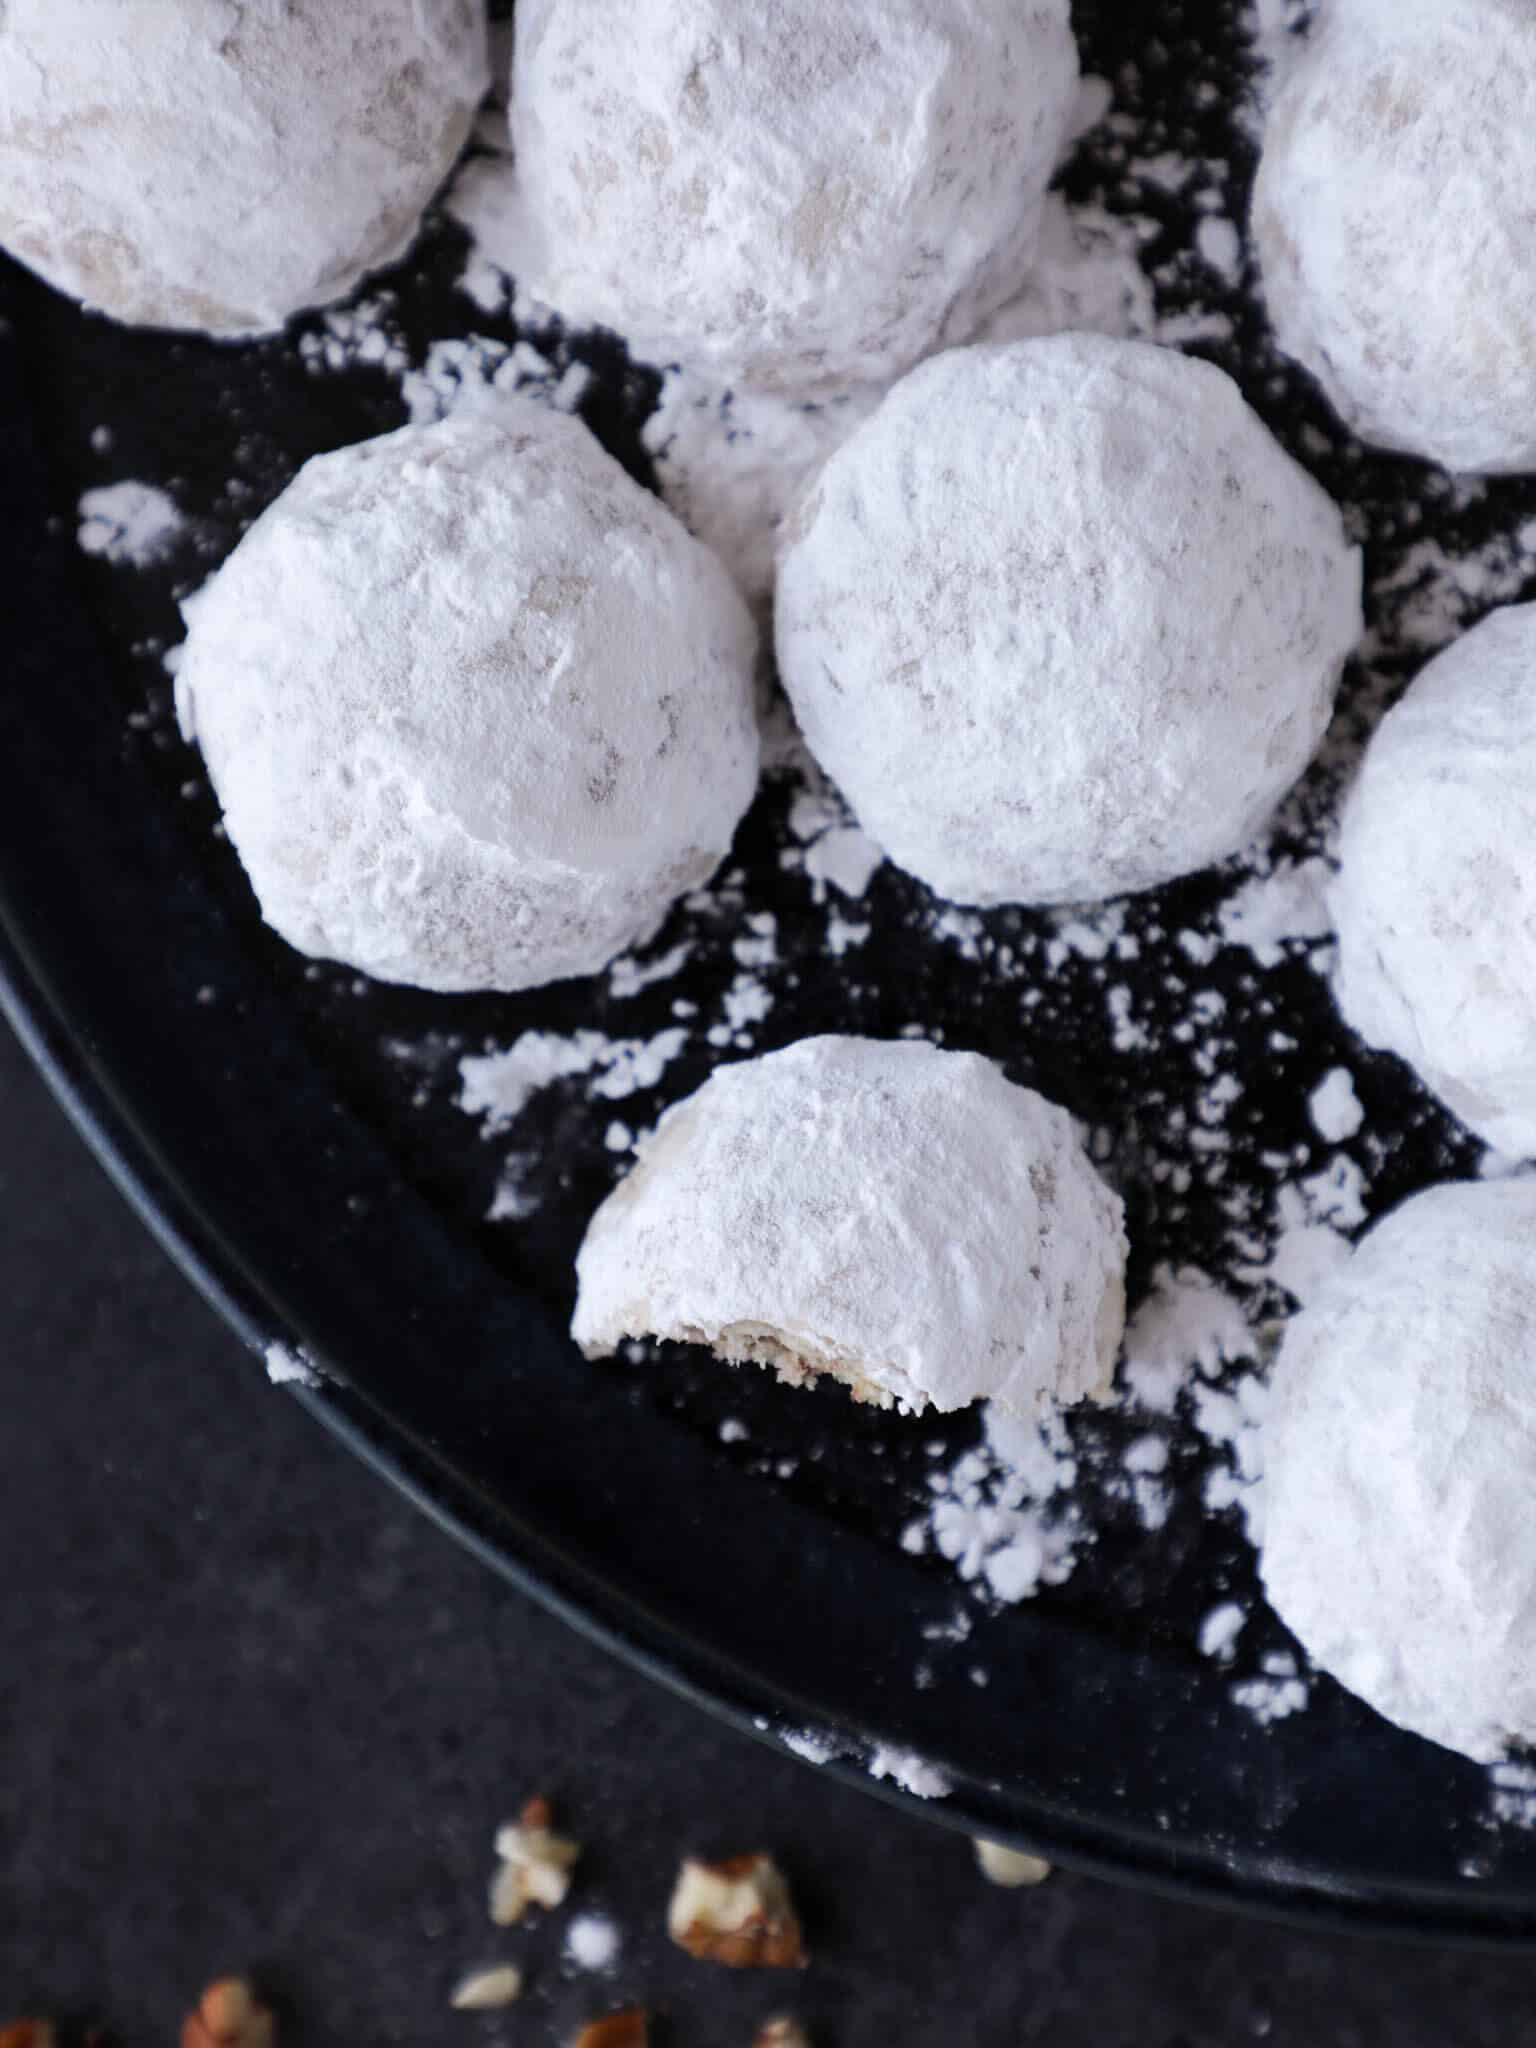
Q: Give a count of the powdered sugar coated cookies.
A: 8